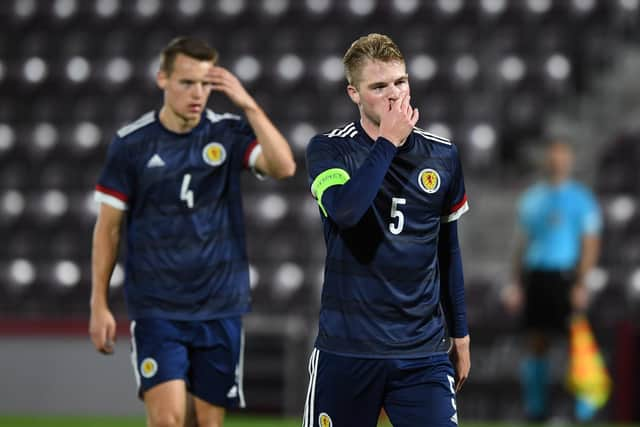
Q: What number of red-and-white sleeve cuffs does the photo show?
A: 3